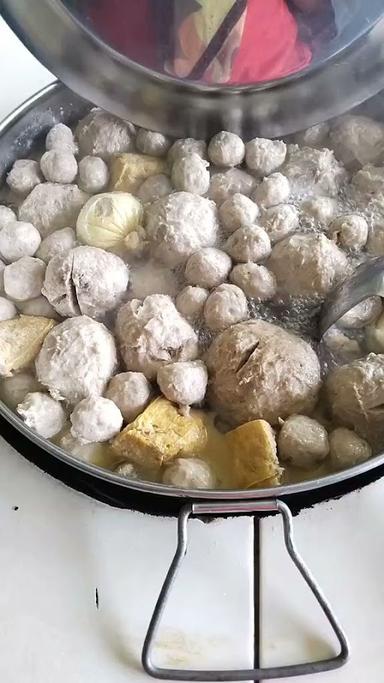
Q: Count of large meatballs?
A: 11